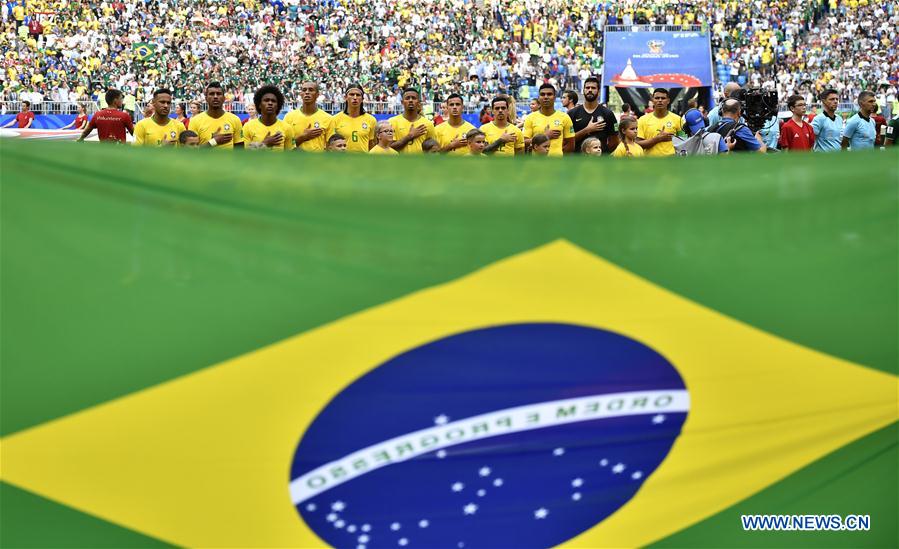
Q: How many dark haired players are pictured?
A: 10